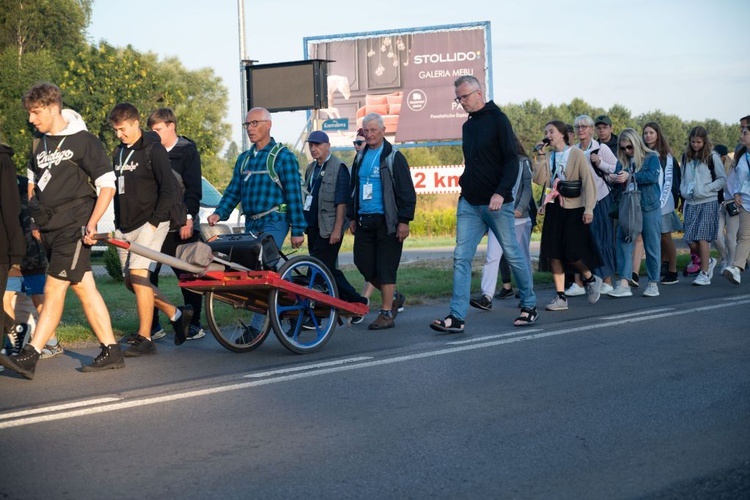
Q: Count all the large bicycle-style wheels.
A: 2